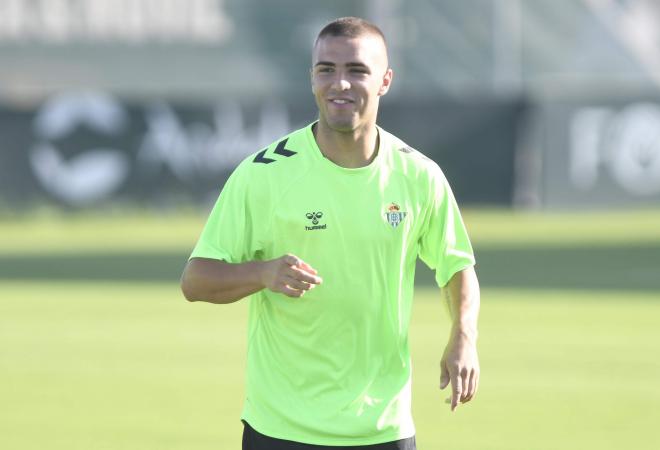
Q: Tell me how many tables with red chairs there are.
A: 0